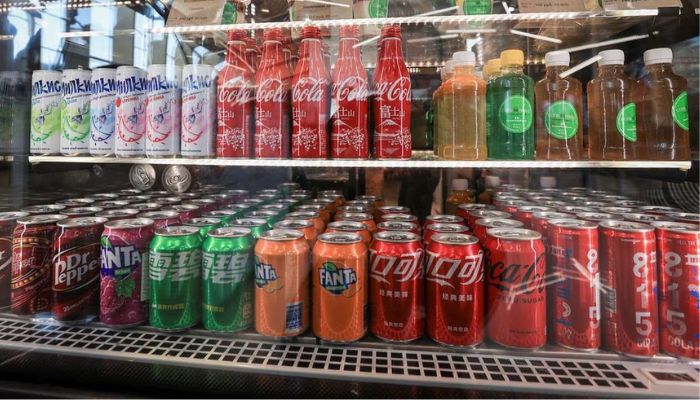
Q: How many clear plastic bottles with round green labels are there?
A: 4